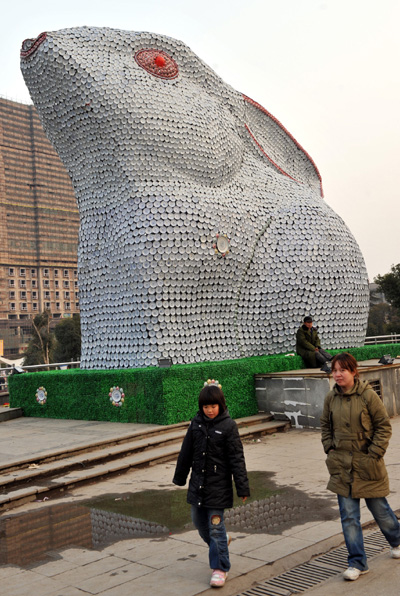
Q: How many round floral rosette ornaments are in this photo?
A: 4